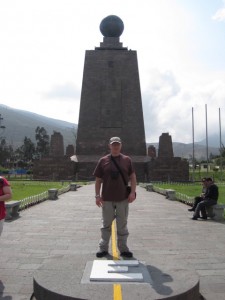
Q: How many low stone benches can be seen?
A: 6